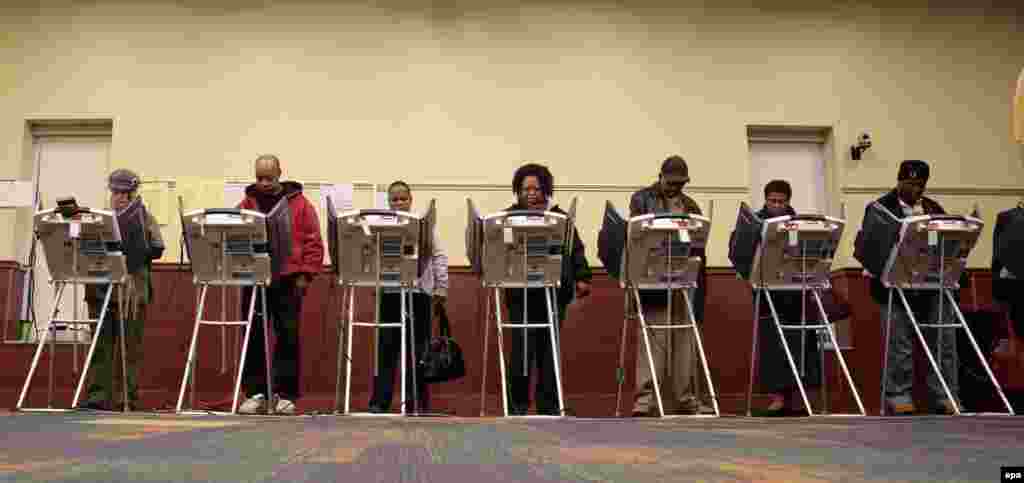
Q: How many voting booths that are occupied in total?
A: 7